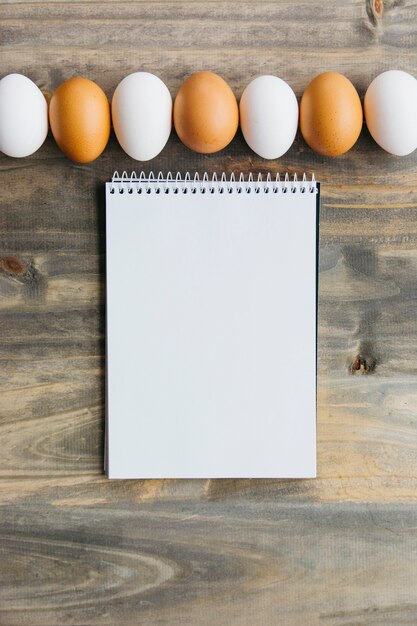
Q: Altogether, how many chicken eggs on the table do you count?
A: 7